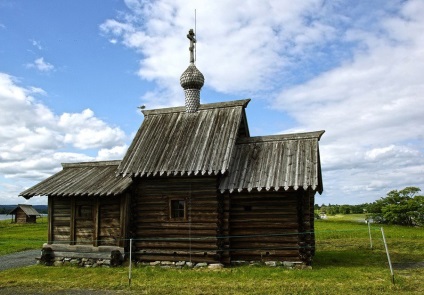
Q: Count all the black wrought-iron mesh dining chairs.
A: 0